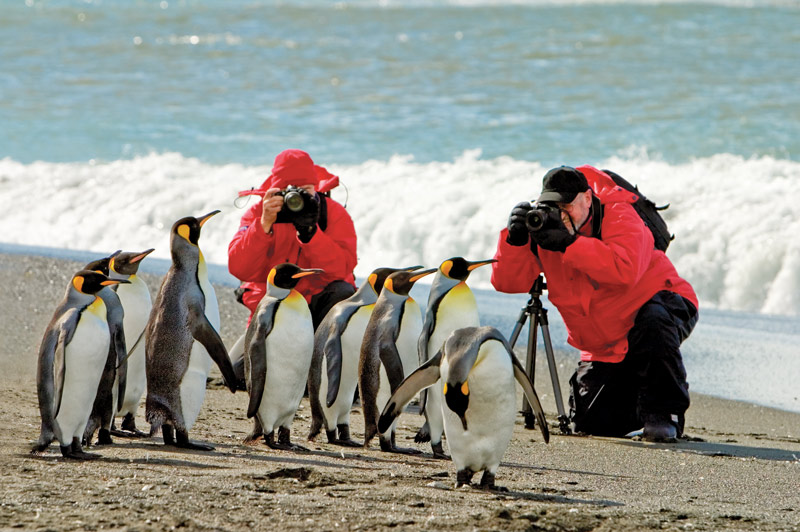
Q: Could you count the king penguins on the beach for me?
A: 9